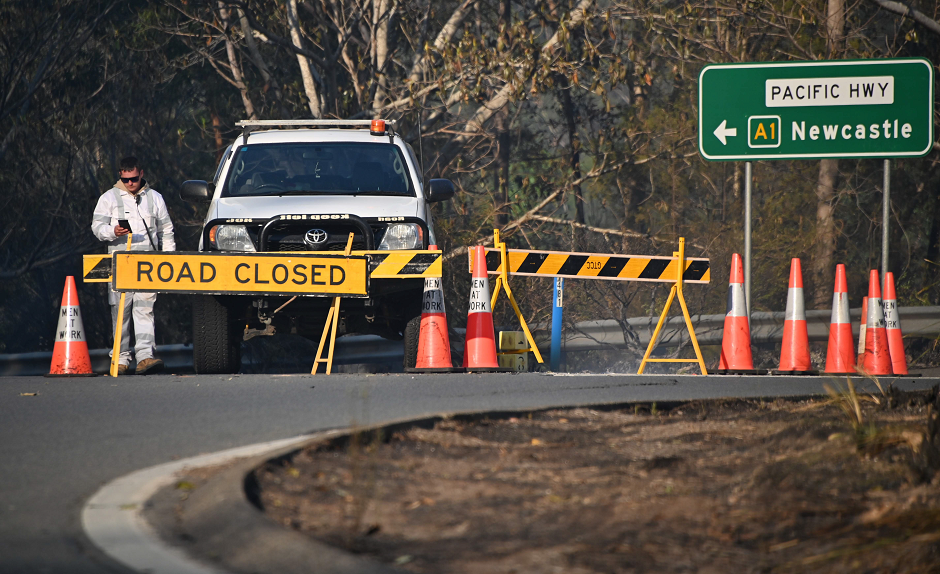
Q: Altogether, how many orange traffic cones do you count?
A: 9